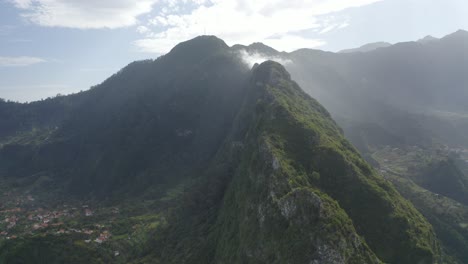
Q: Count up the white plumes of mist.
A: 1